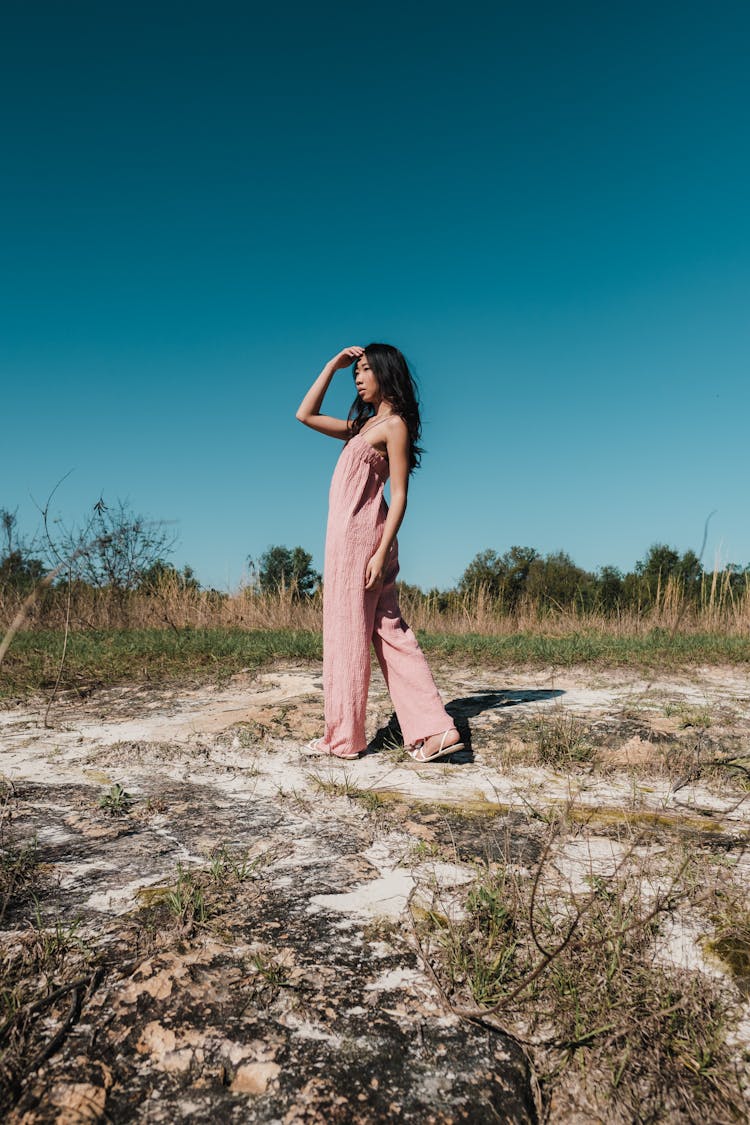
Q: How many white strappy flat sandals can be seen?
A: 2